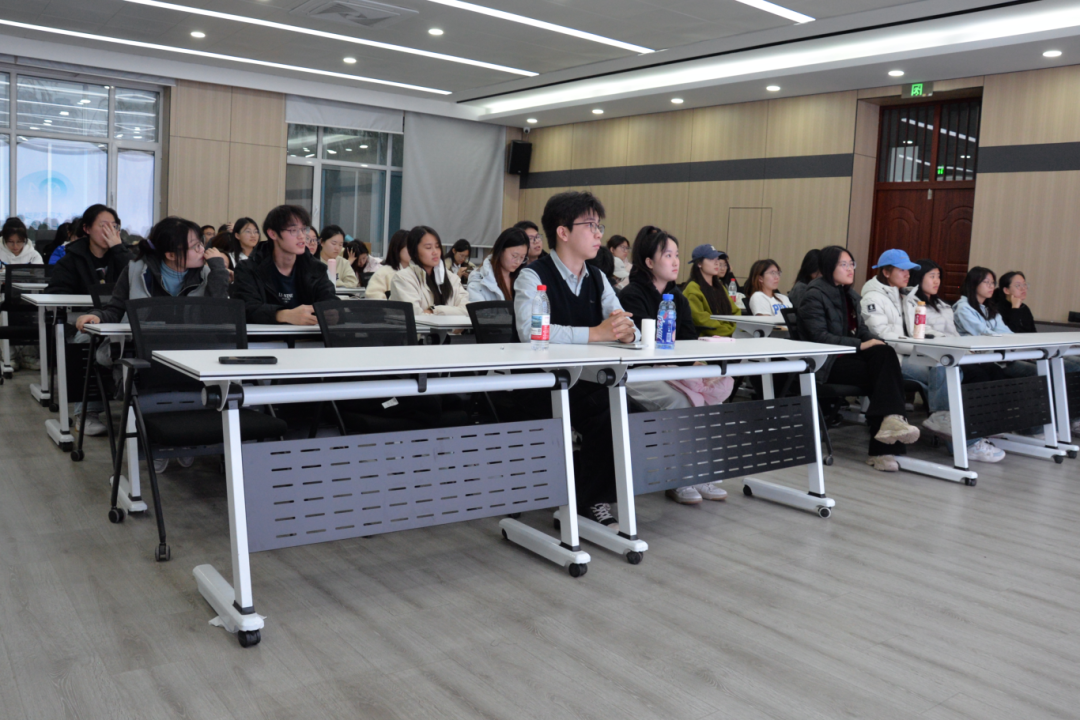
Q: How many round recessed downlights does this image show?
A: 9